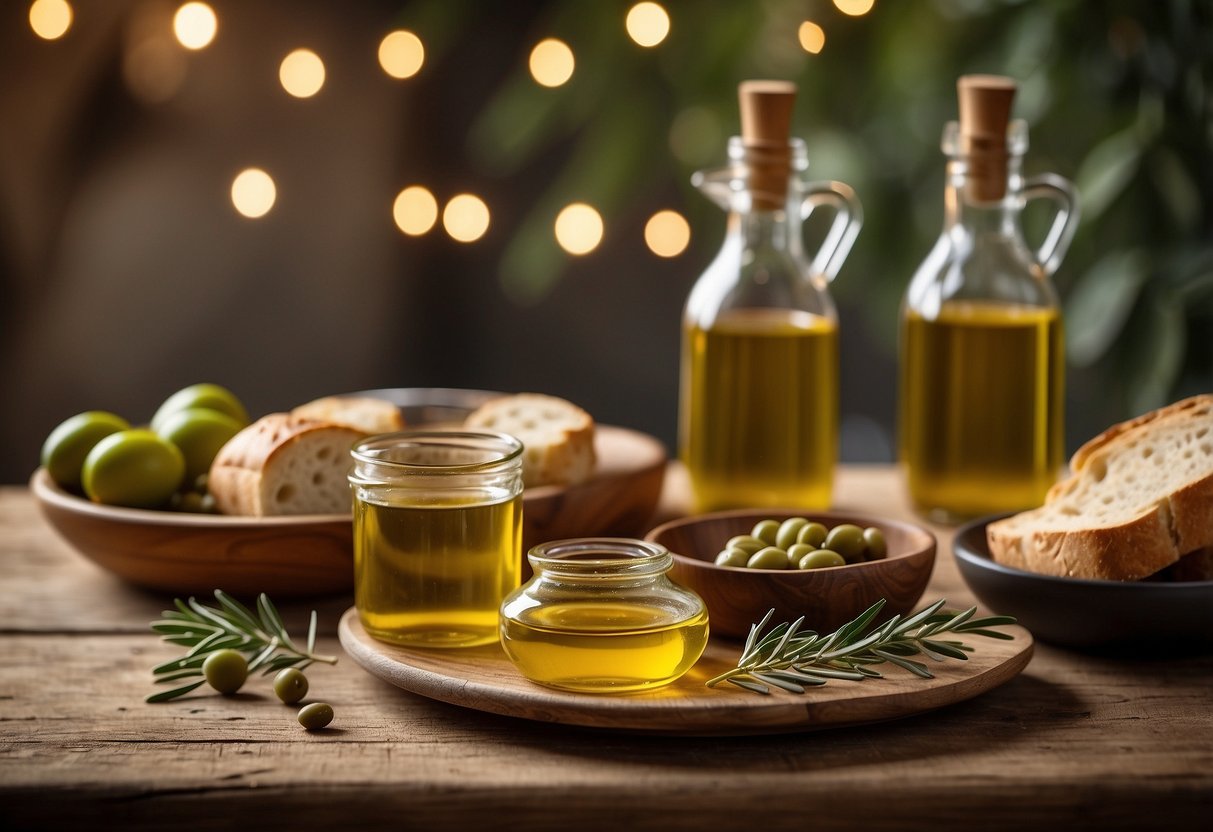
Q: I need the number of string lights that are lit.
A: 13